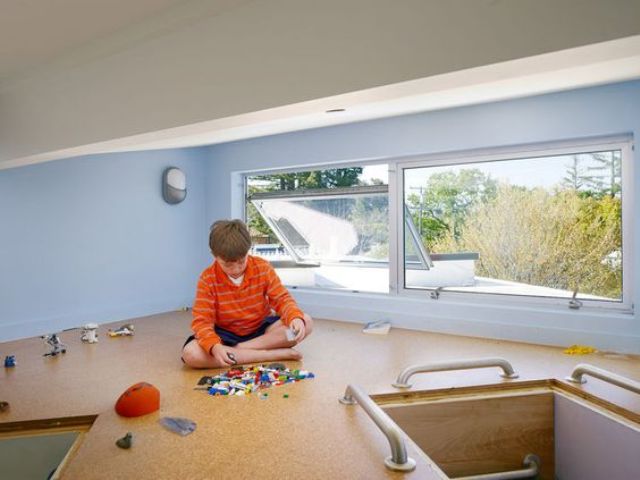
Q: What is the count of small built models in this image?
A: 4